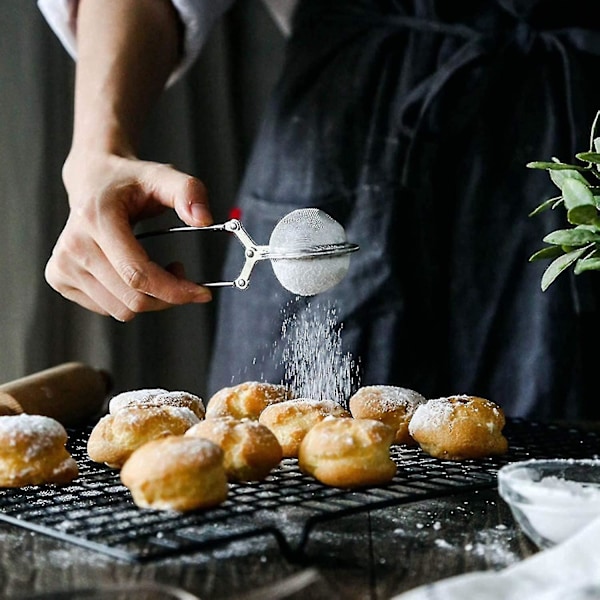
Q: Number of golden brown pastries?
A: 10